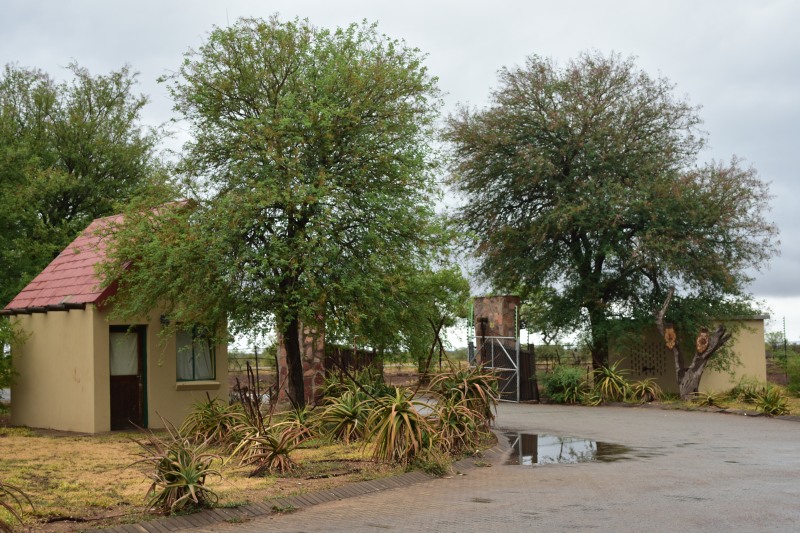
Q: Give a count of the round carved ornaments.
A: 2